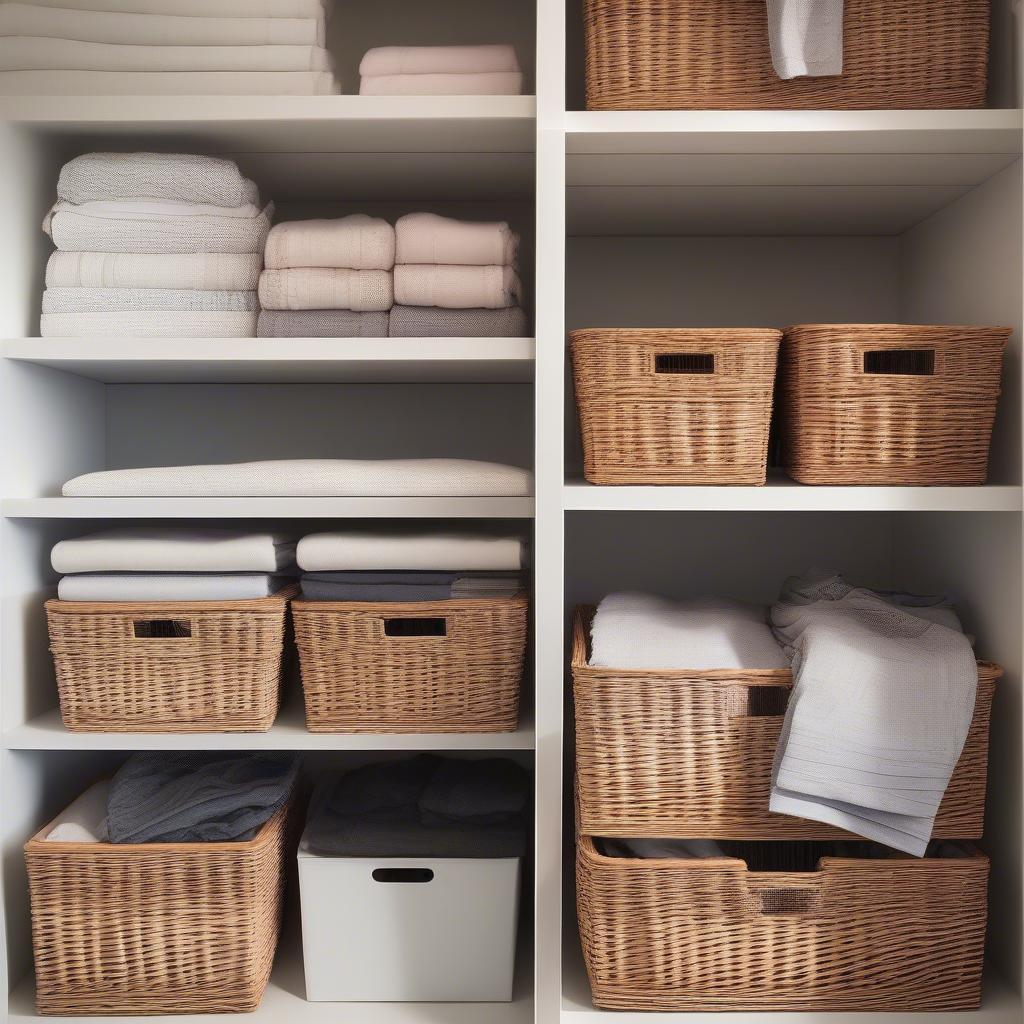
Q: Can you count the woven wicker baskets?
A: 8